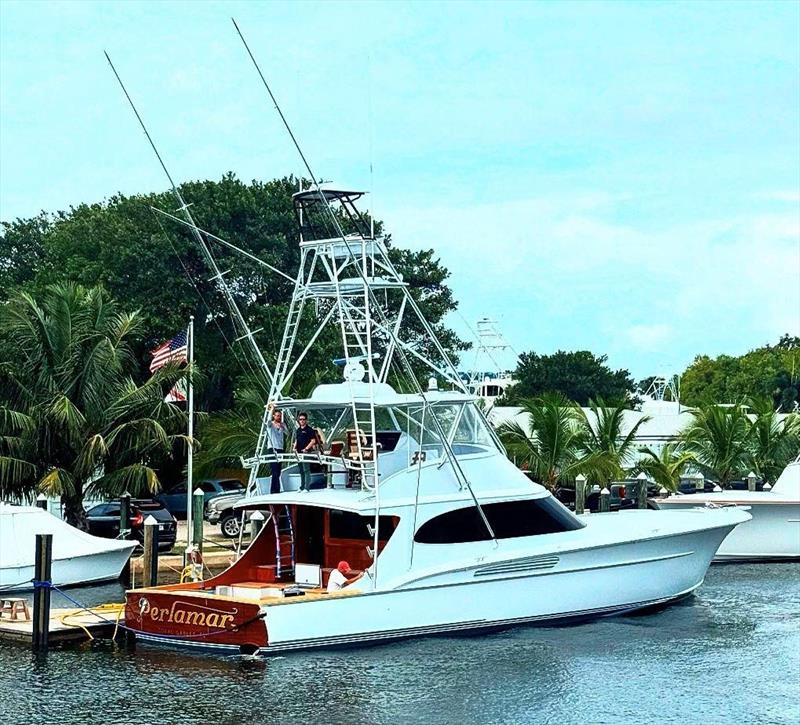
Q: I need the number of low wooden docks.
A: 1